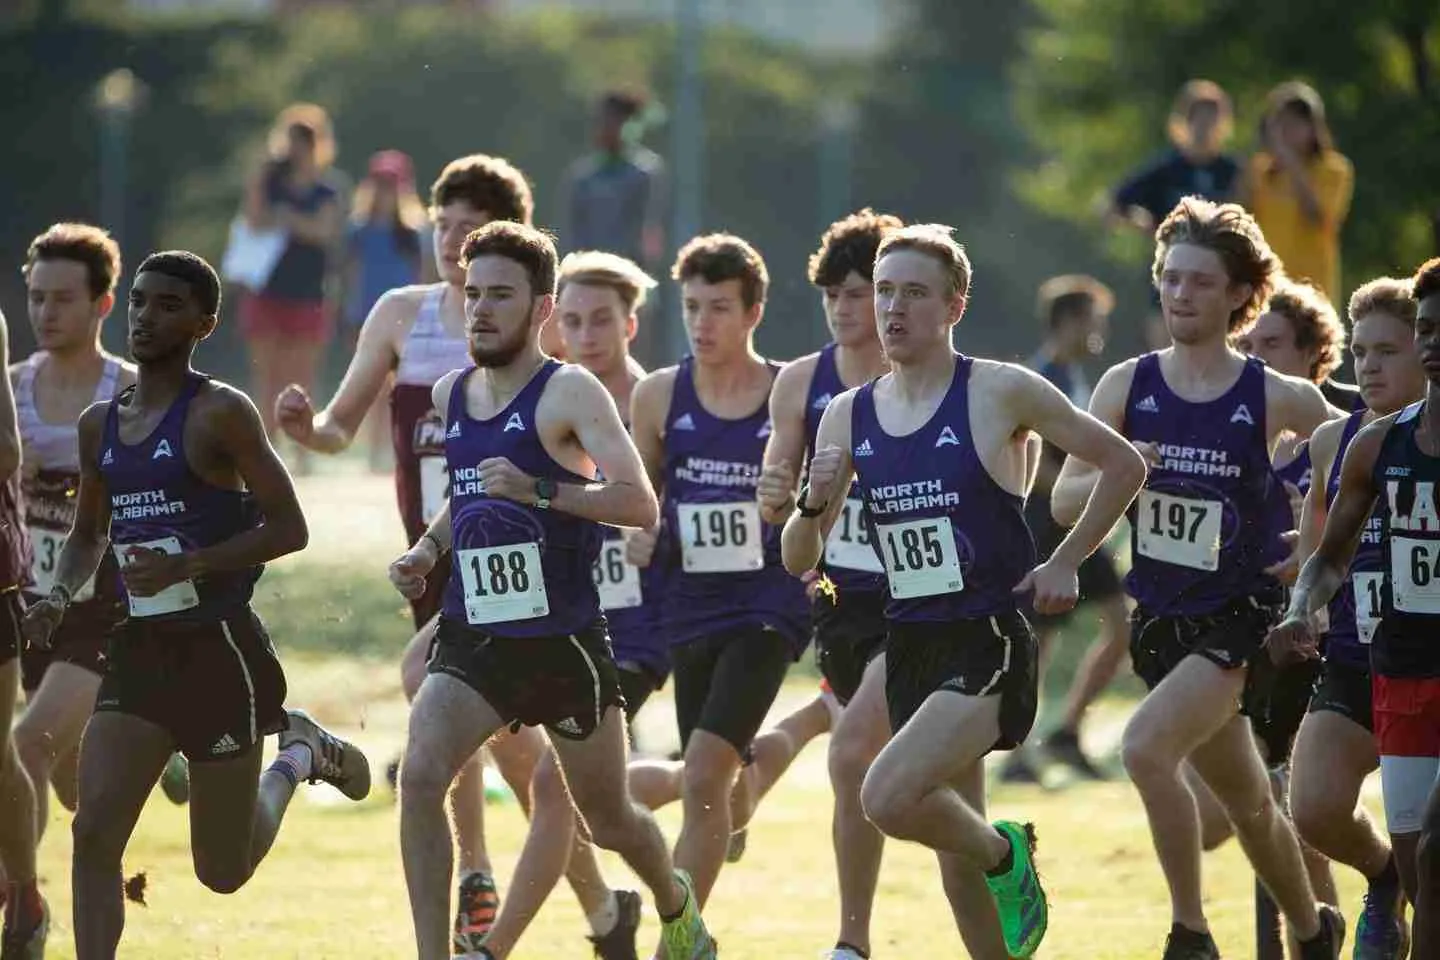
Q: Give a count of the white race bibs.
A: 11